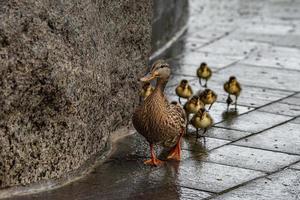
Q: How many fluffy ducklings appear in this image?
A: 7